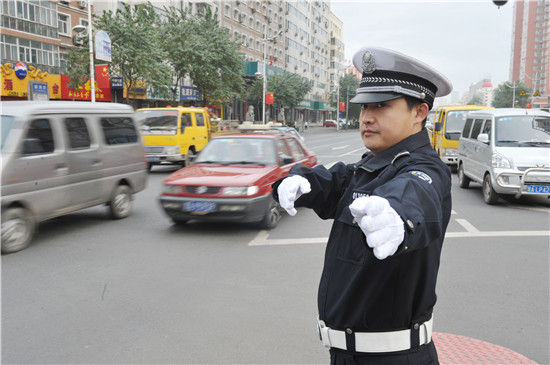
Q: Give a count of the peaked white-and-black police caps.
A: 1